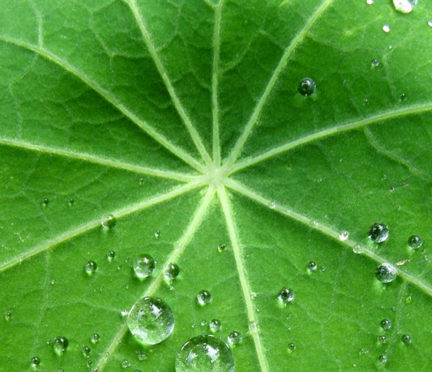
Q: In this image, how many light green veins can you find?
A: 10